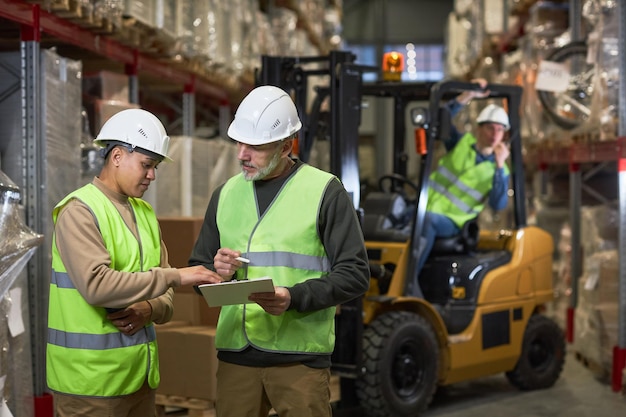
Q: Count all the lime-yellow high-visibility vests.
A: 3